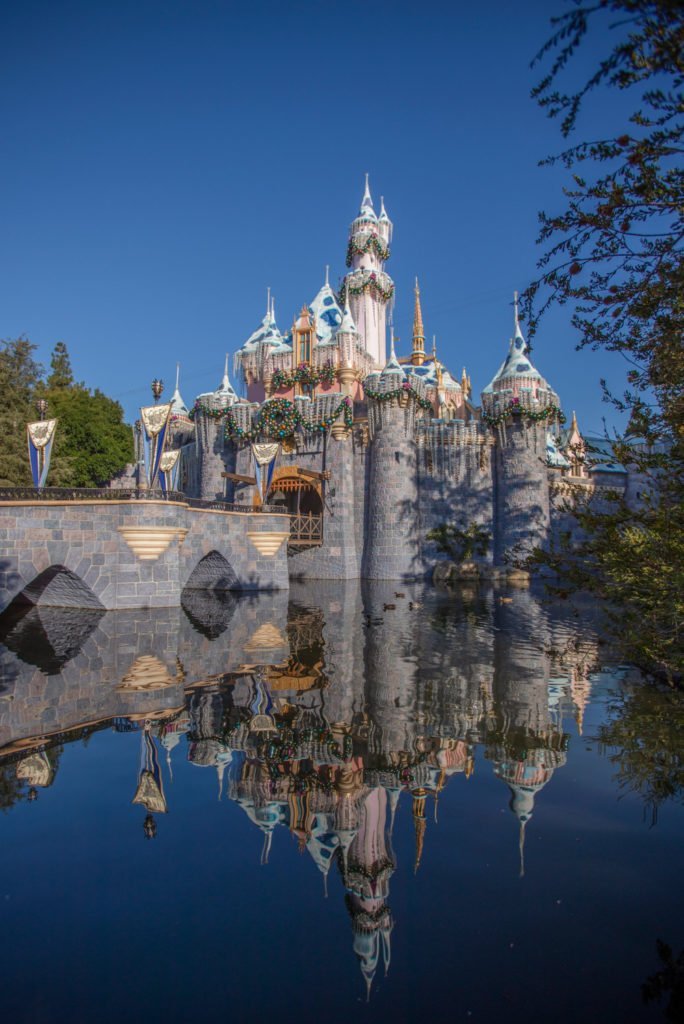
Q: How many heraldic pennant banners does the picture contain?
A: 4